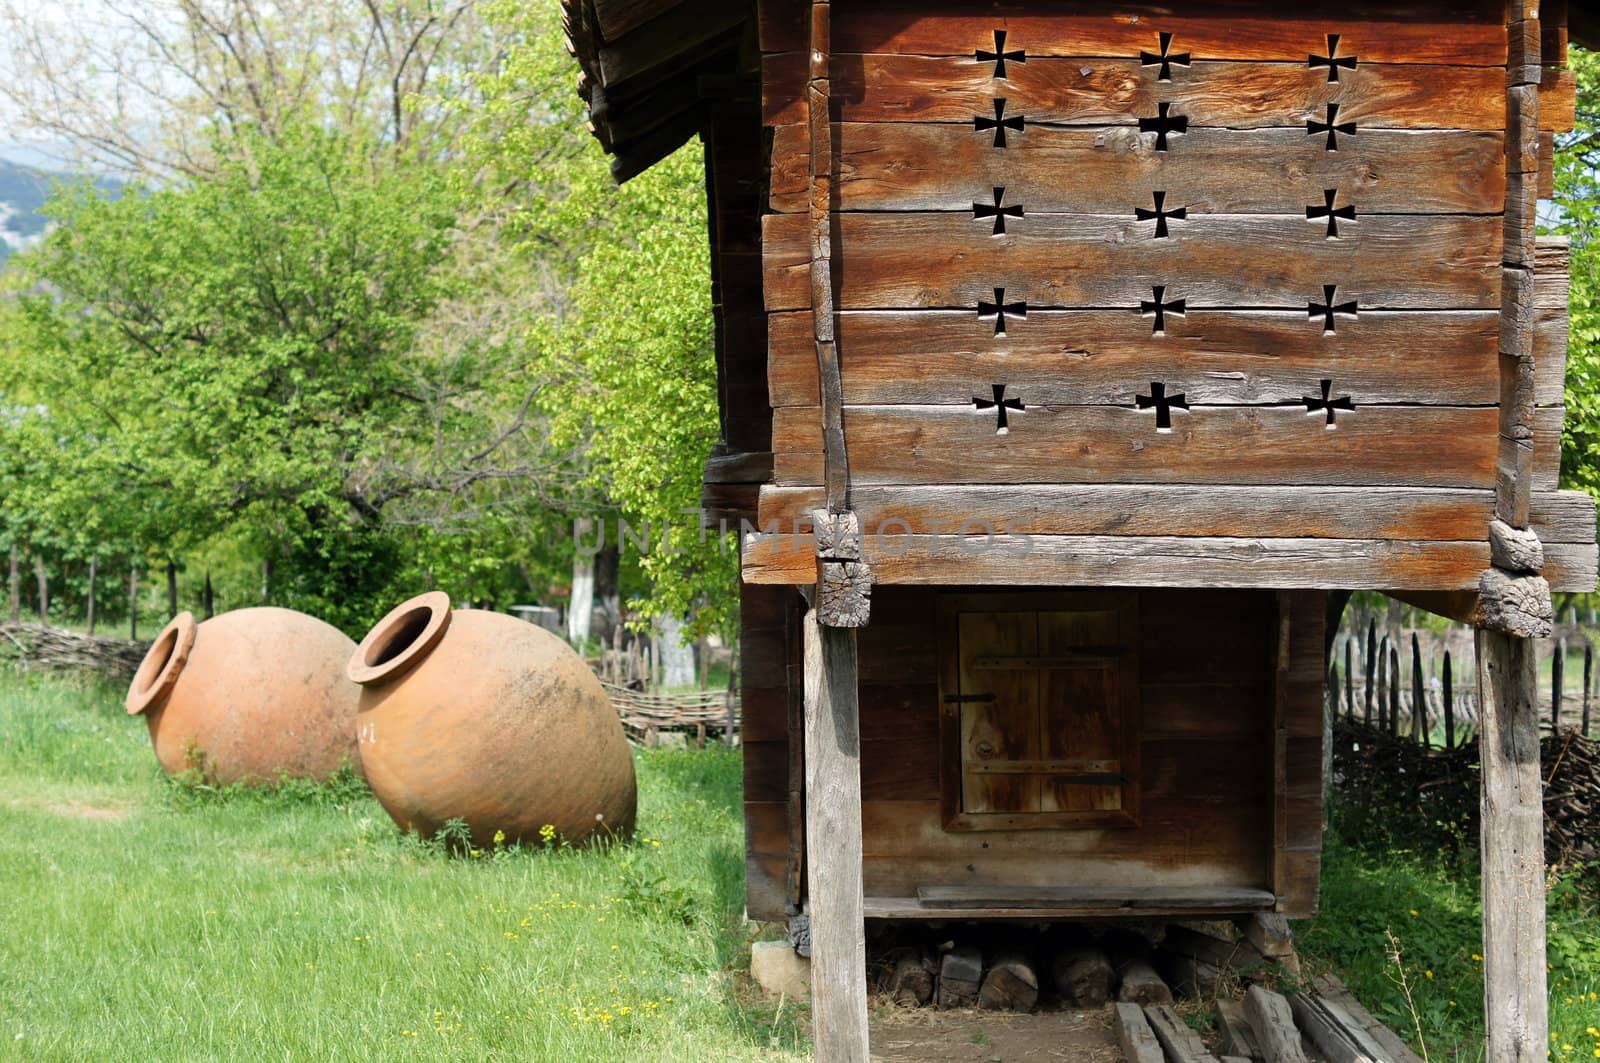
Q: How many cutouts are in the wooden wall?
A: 15